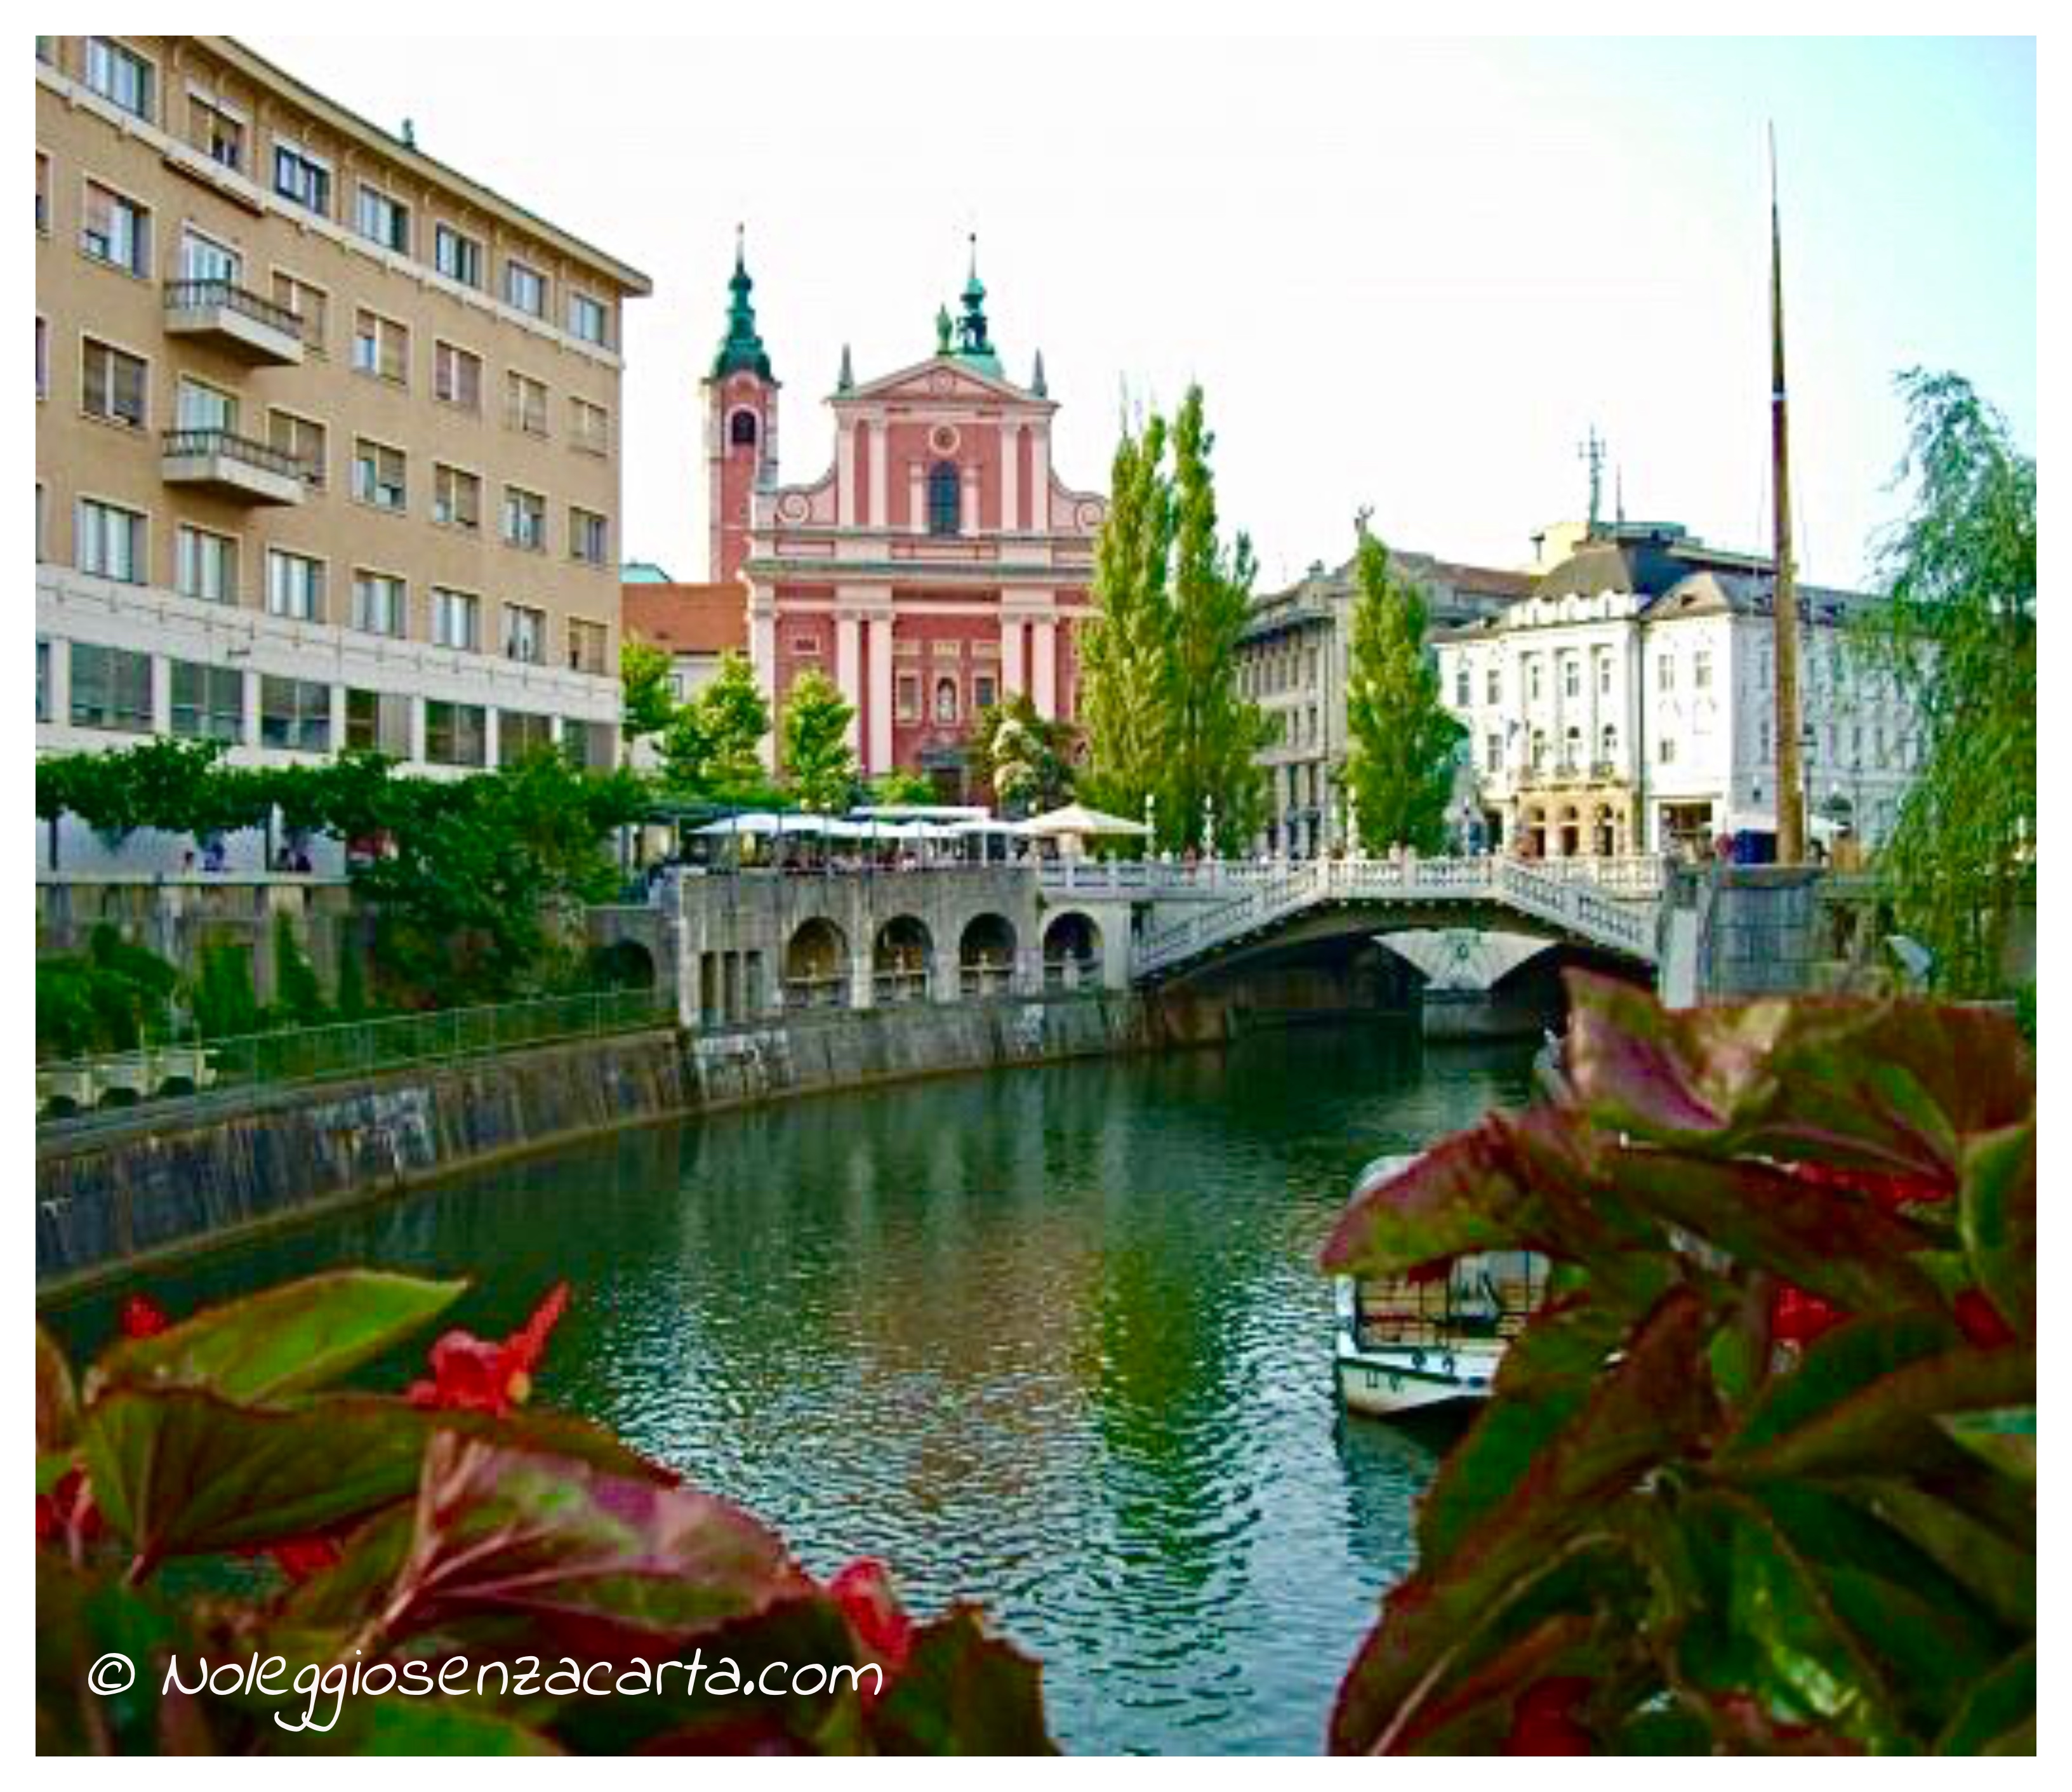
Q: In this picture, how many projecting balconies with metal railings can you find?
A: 2